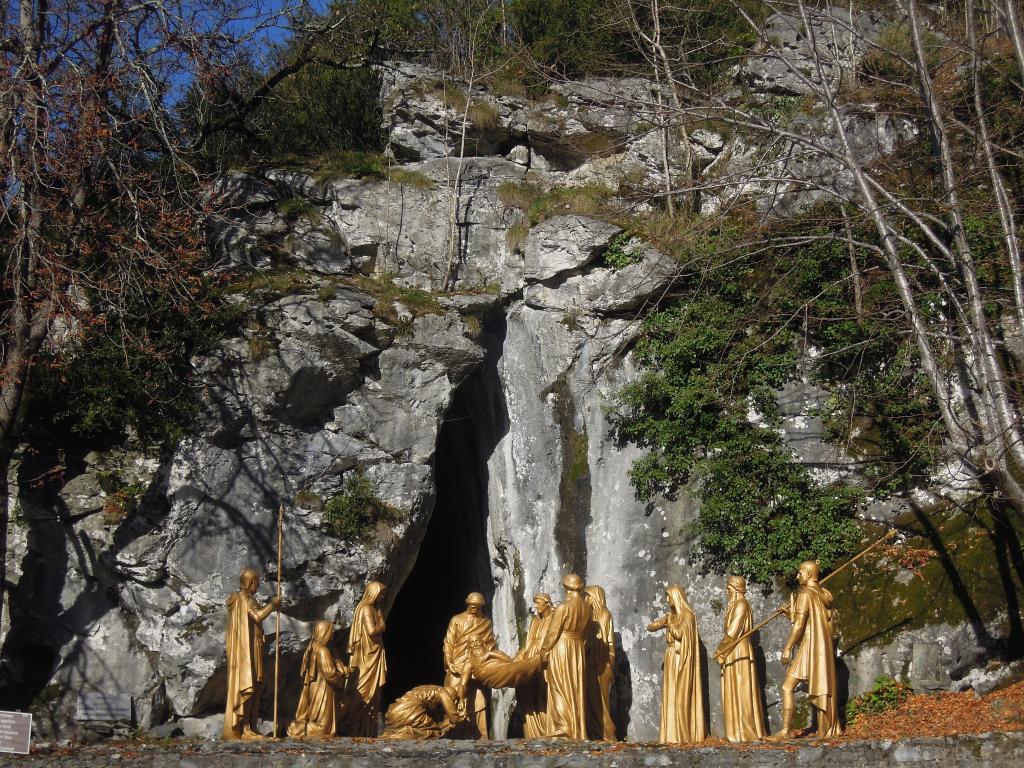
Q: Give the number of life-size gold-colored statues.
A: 12